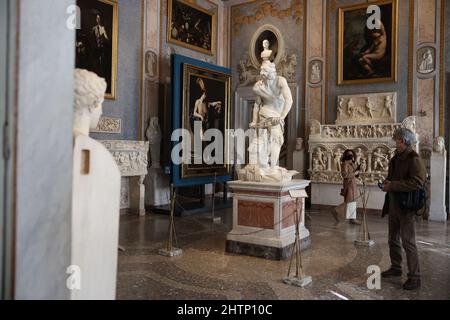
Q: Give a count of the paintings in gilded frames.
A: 4